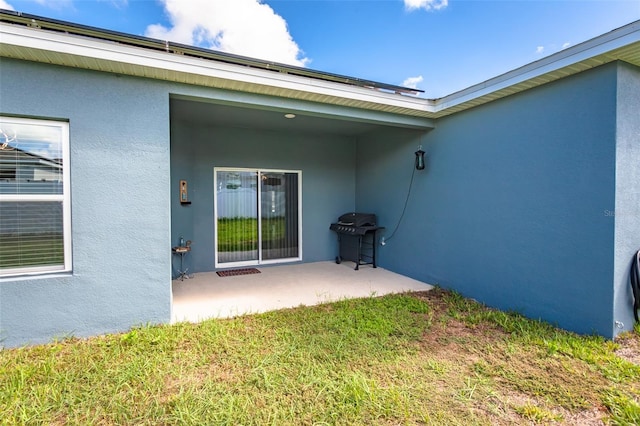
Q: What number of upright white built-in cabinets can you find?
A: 0